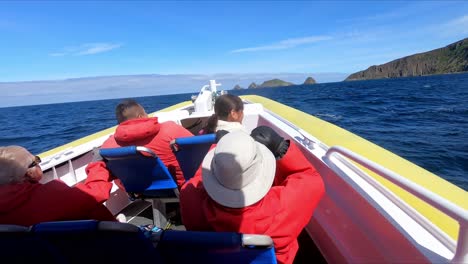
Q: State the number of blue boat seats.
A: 5